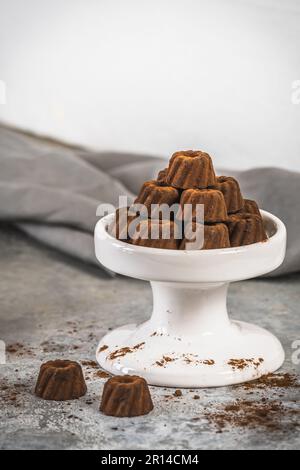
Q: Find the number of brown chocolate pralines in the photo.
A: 12